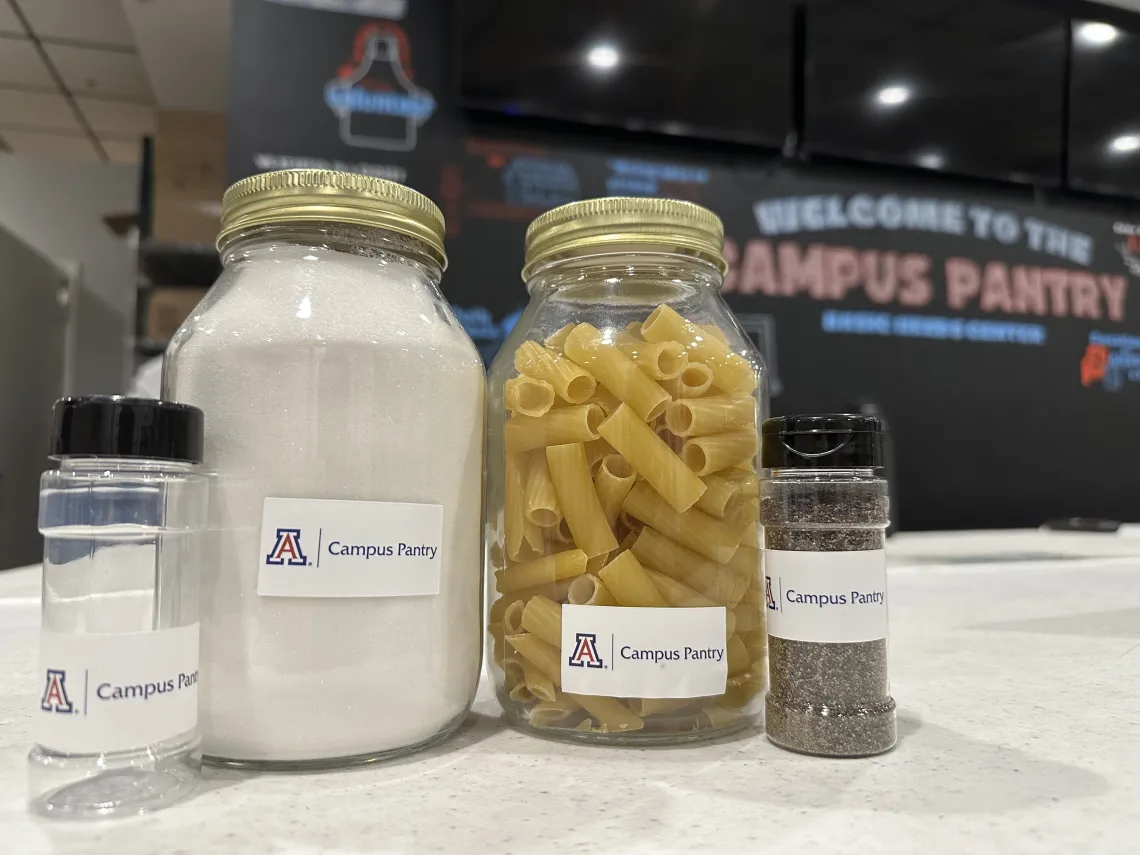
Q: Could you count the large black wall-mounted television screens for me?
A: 3